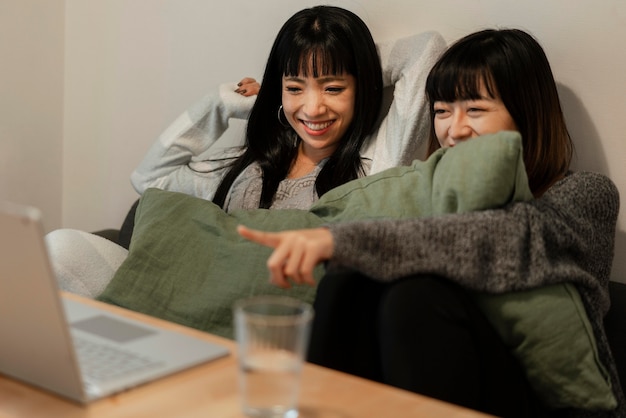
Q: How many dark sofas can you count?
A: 1